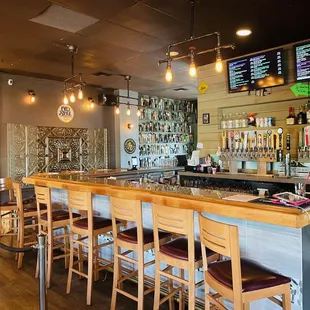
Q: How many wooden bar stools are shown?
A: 7